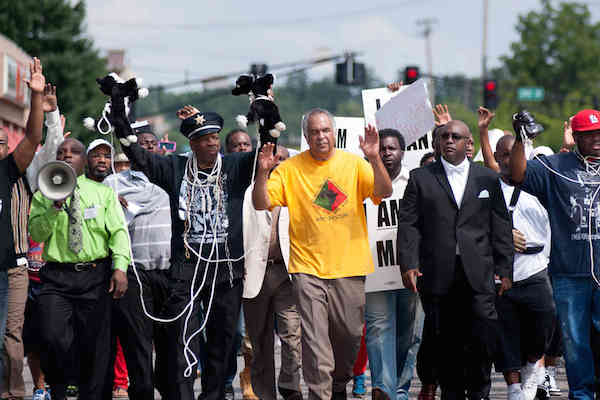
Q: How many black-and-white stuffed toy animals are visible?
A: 2